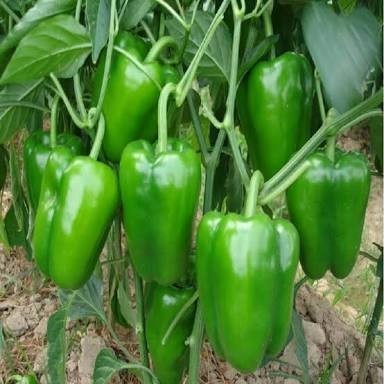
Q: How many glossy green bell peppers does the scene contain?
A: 8